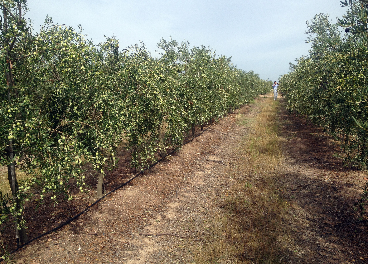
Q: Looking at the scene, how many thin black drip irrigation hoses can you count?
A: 1